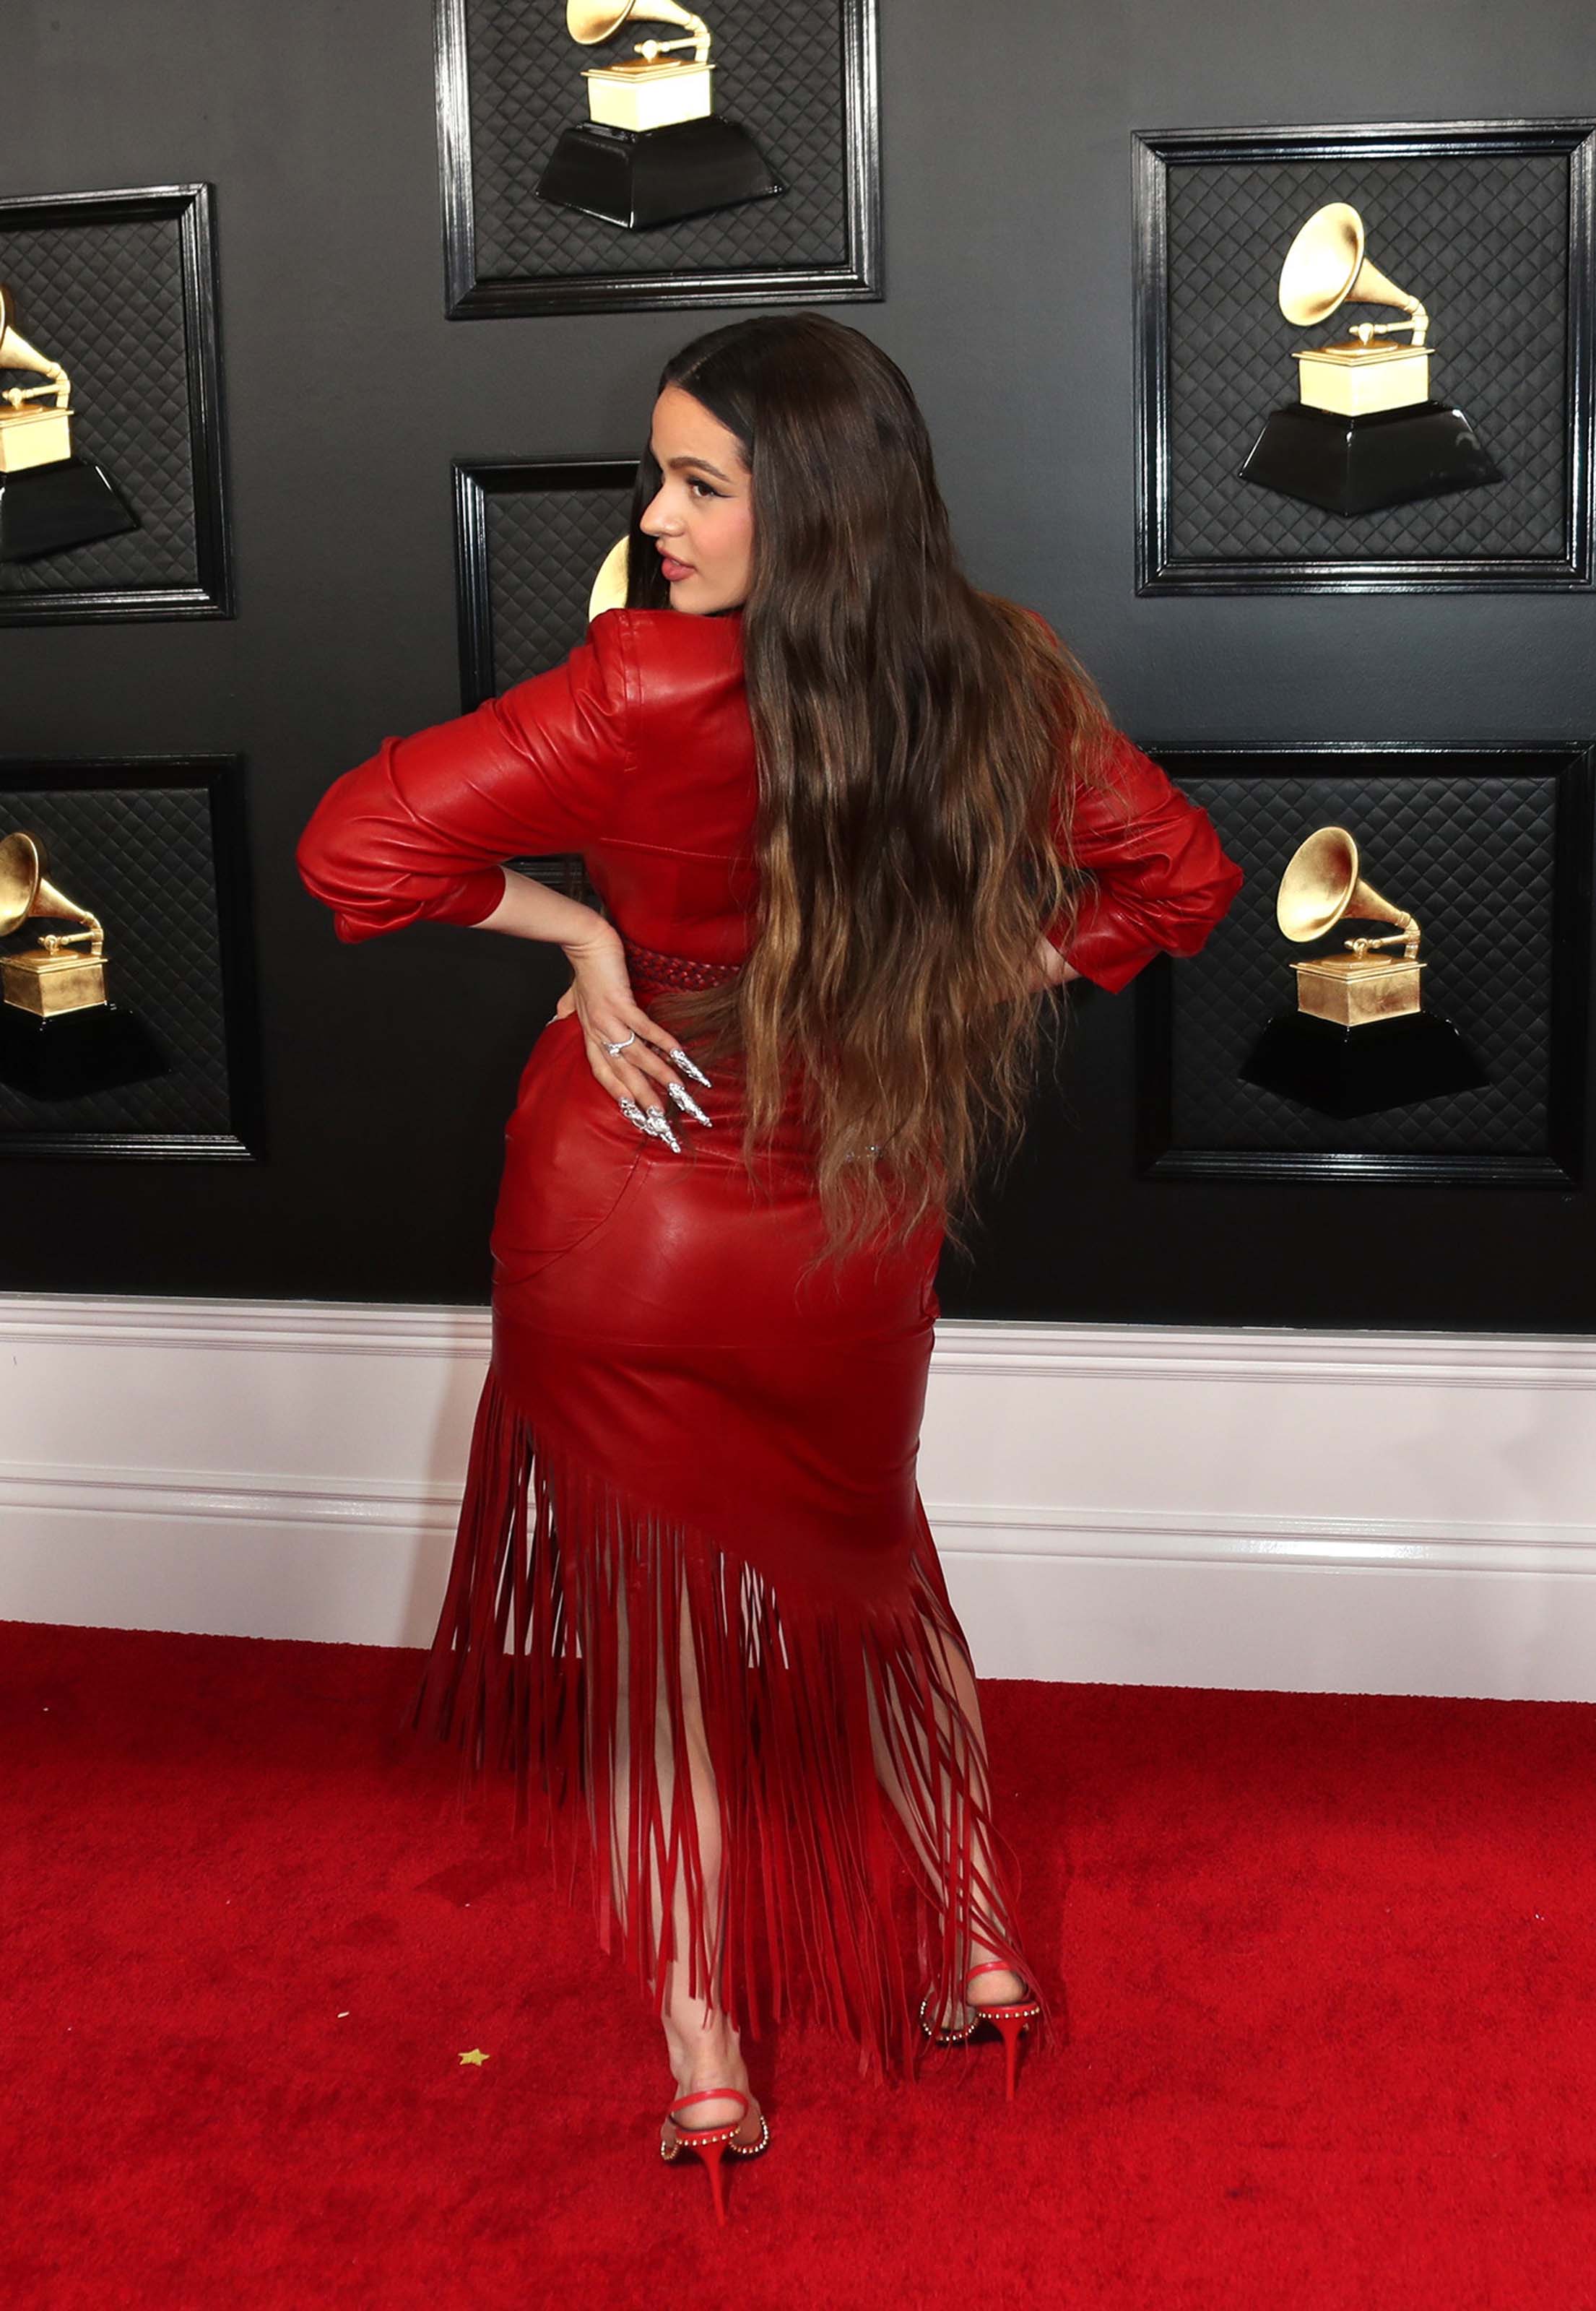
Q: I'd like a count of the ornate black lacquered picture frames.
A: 6